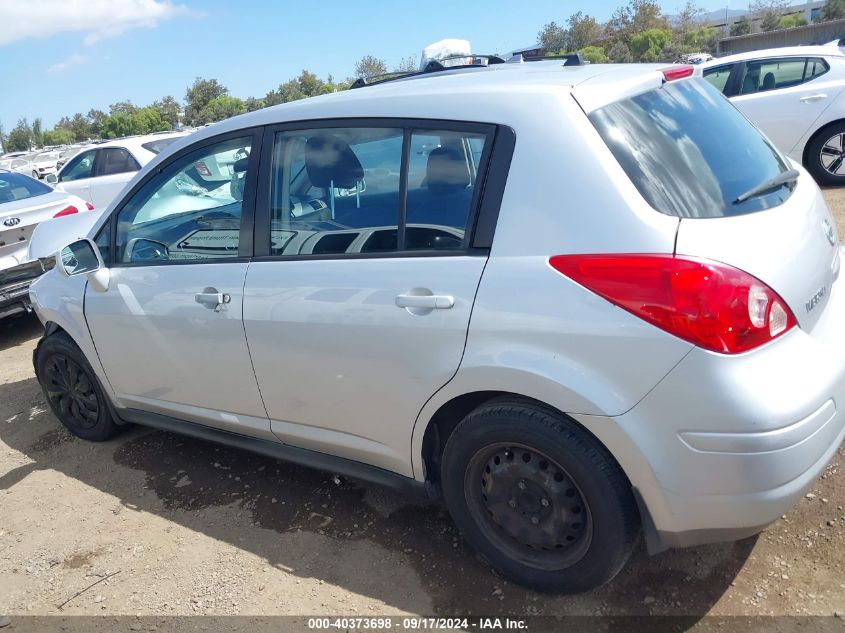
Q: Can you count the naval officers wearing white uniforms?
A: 0